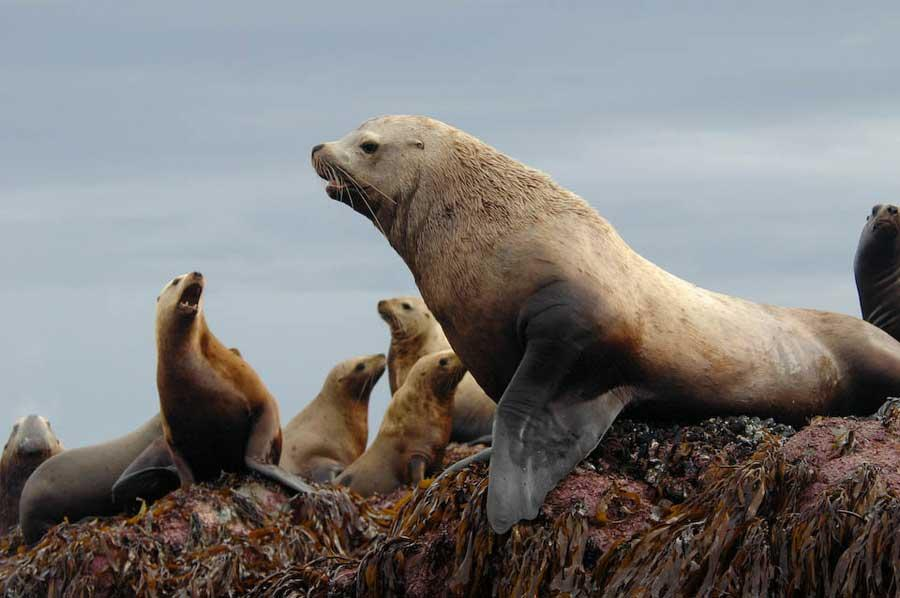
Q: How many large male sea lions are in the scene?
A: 1